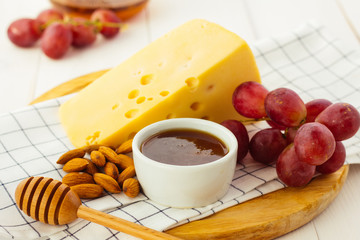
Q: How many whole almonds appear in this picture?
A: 14